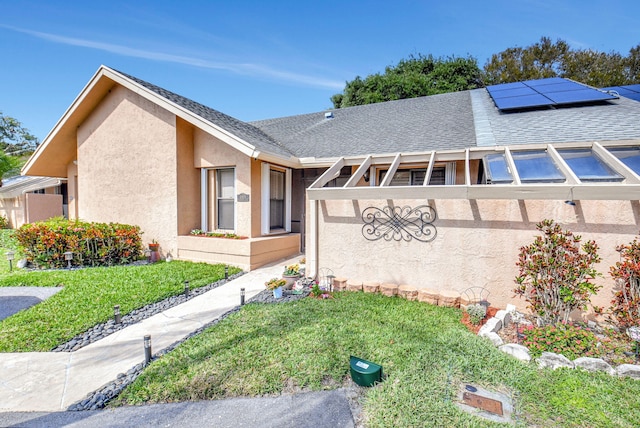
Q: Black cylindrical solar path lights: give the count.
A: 5